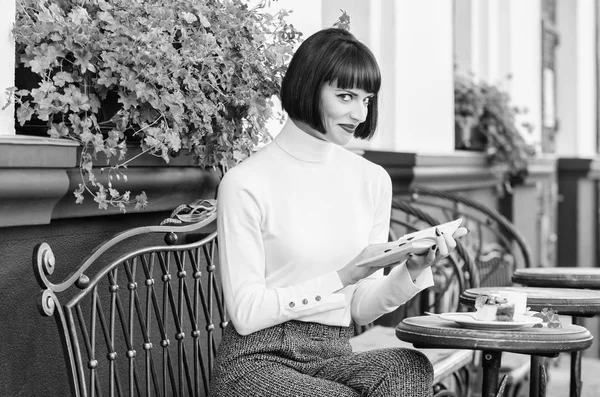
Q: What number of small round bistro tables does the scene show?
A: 3